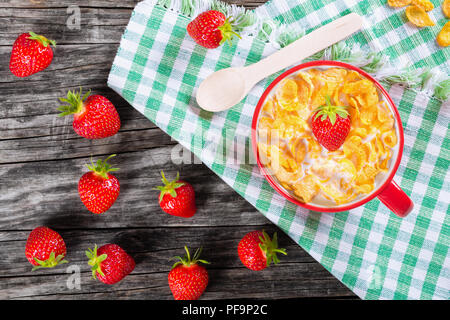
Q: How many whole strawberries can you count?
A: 10